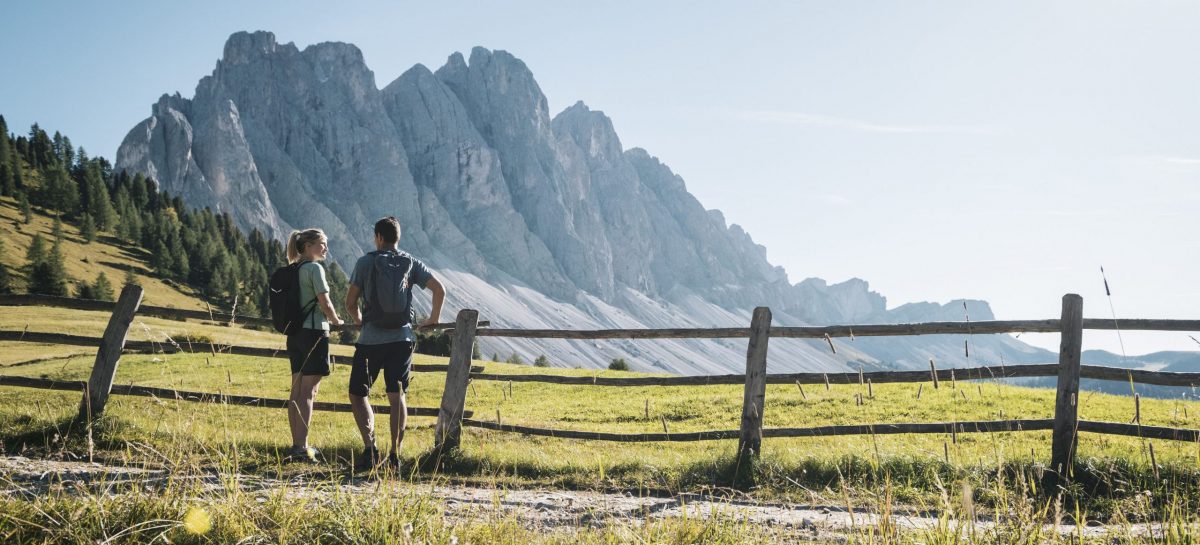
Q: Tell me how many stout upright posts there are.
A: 4